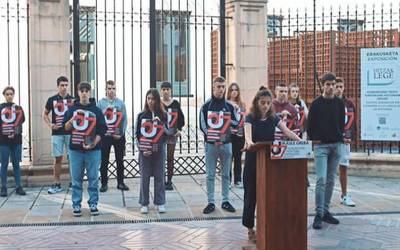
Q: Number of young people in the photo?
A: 13